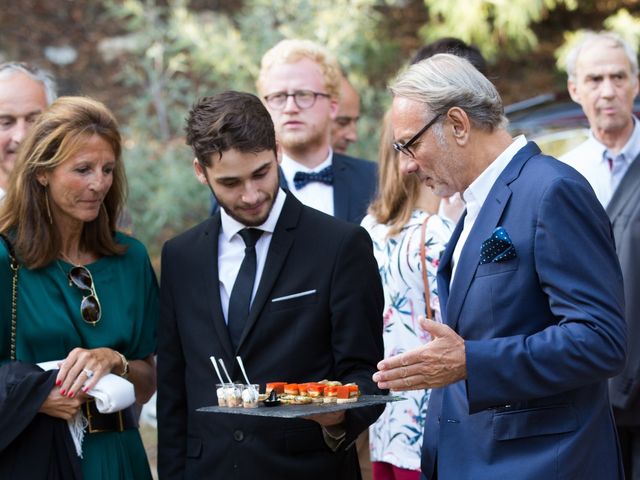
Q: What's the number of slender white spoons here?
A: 3